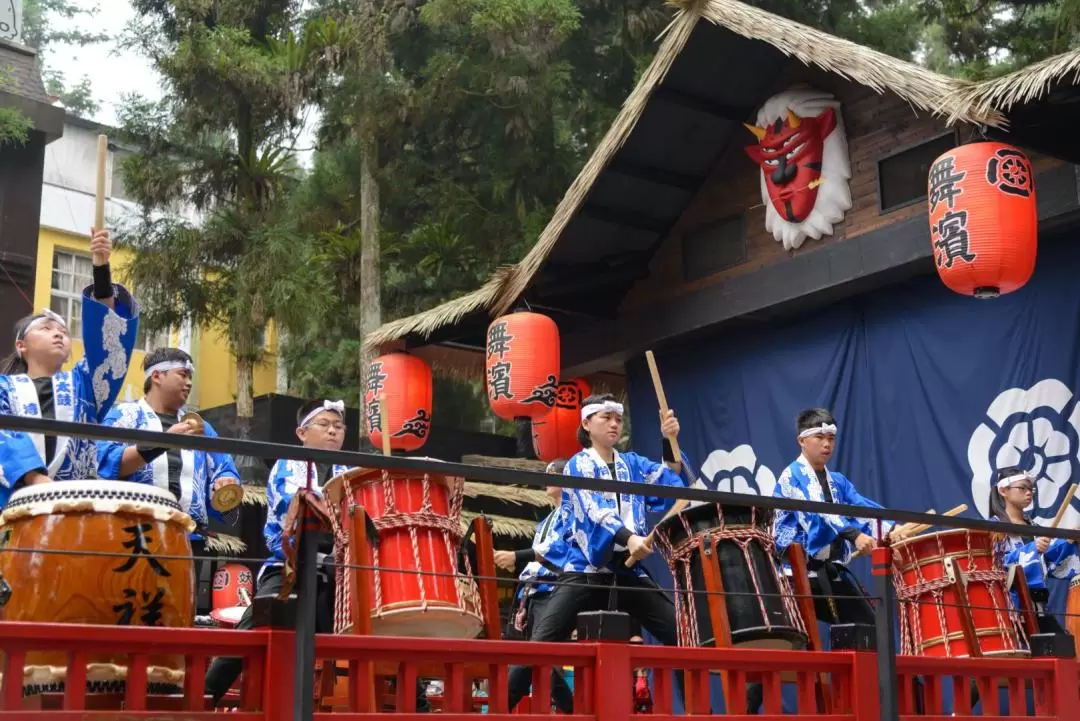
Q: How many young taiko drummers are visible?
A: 7